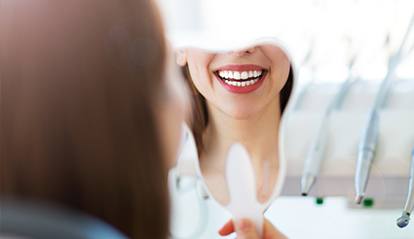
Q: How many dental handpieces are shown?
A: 3